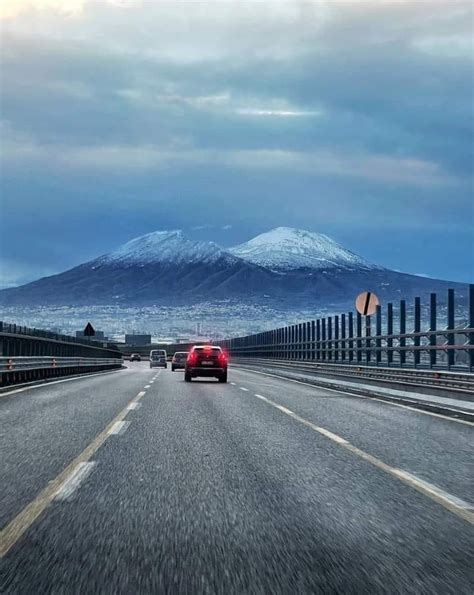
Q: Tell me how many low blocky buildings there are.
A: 2